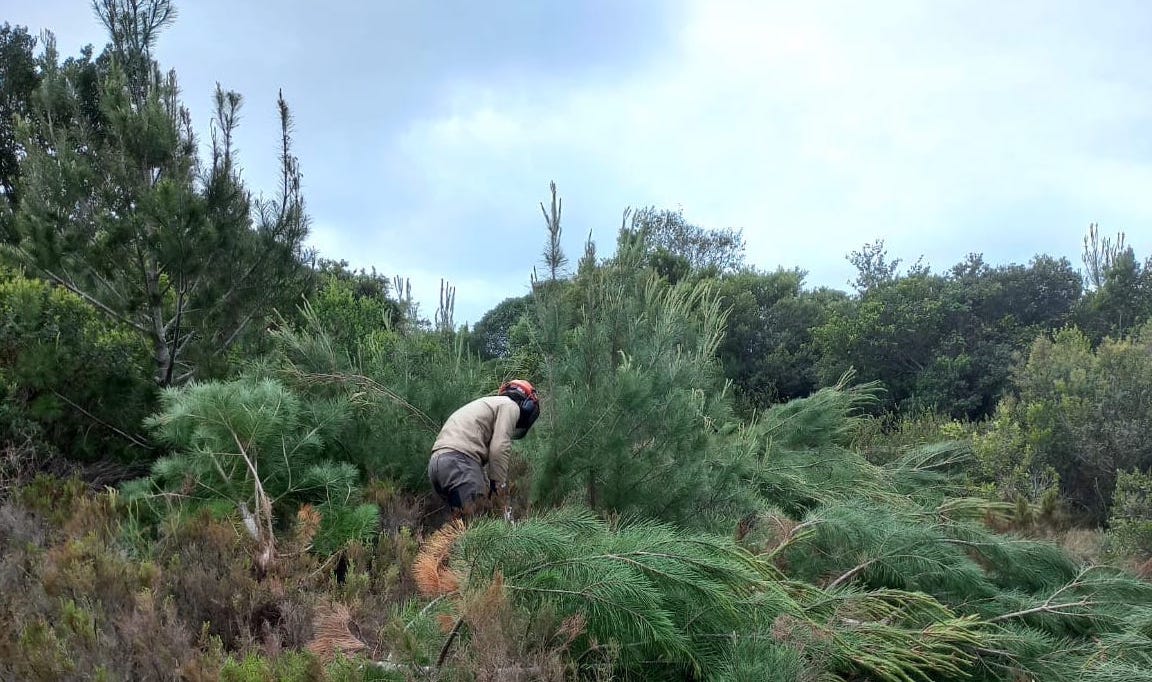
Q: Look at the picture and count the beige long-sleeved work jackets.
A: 1